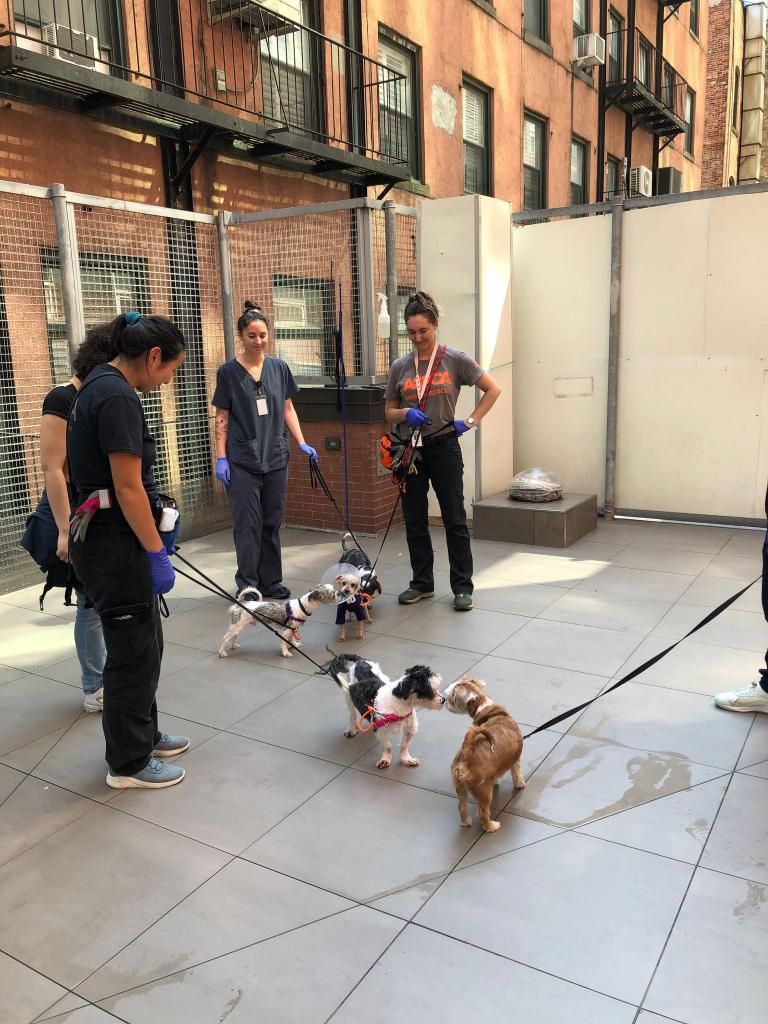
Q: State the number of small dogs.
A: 5